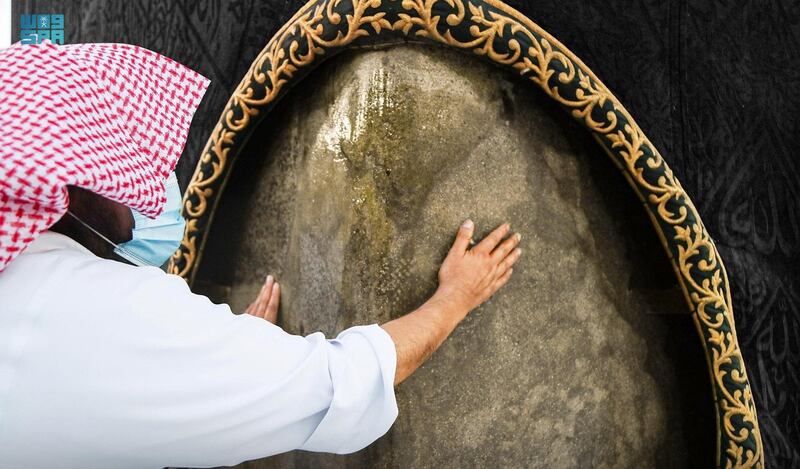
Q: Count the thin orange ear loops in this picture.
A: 0